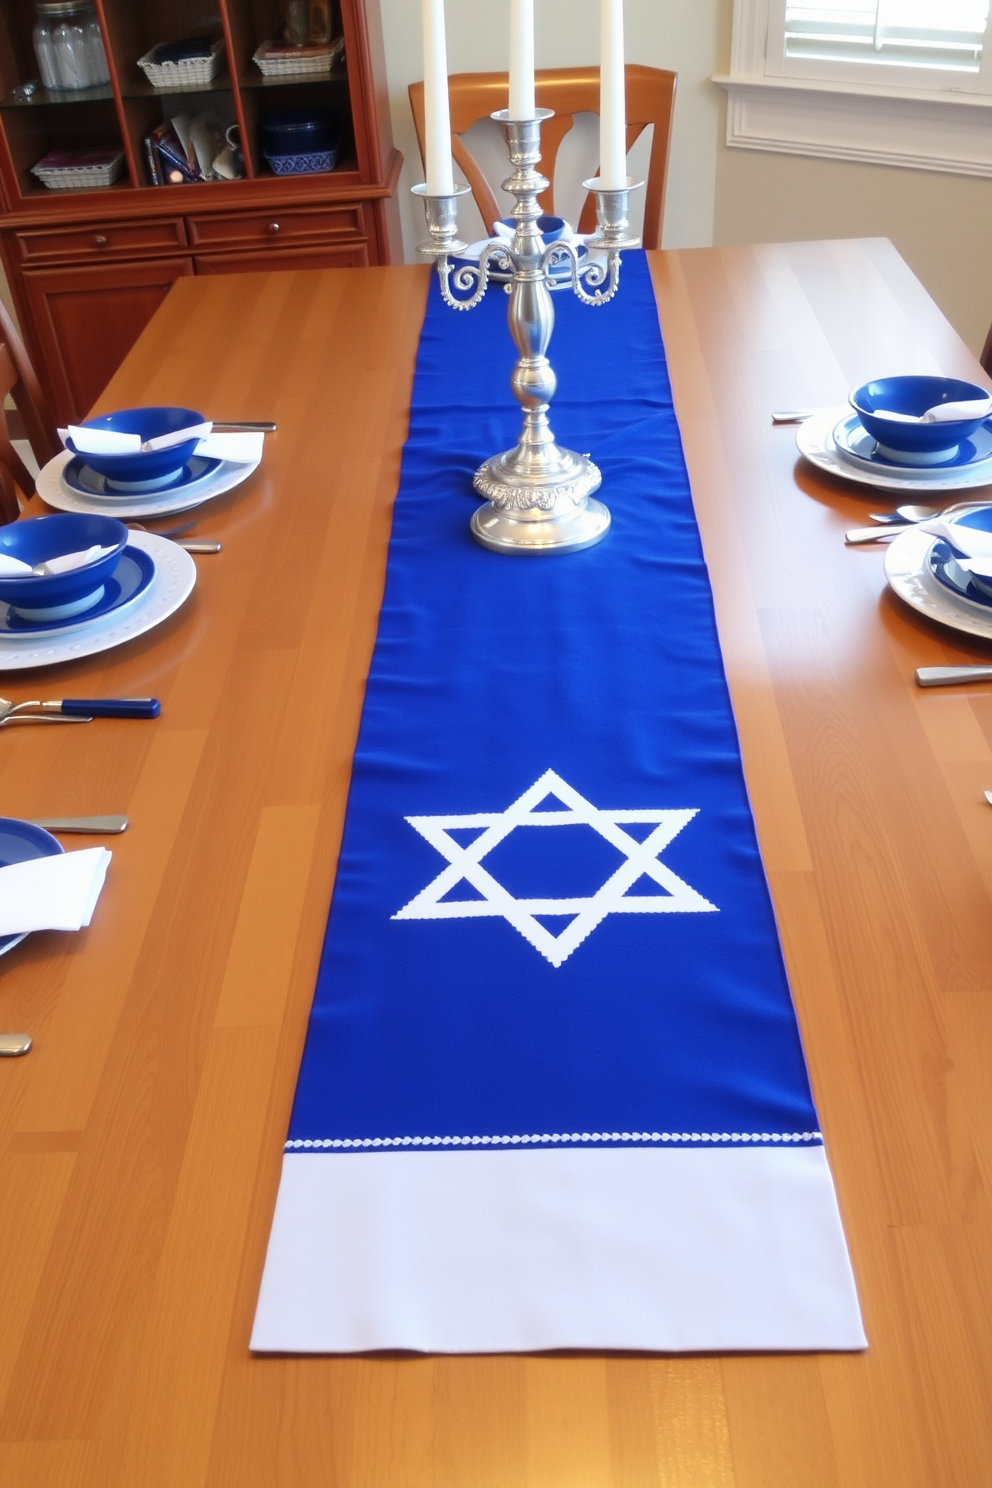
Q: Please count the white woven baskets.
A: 3